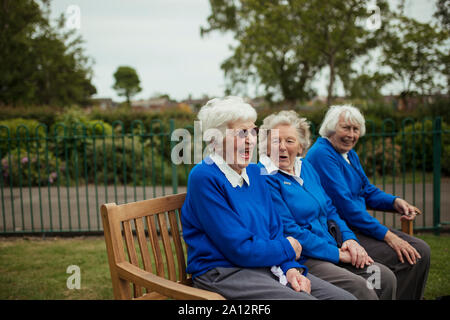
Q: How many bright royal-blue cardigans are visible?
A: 3